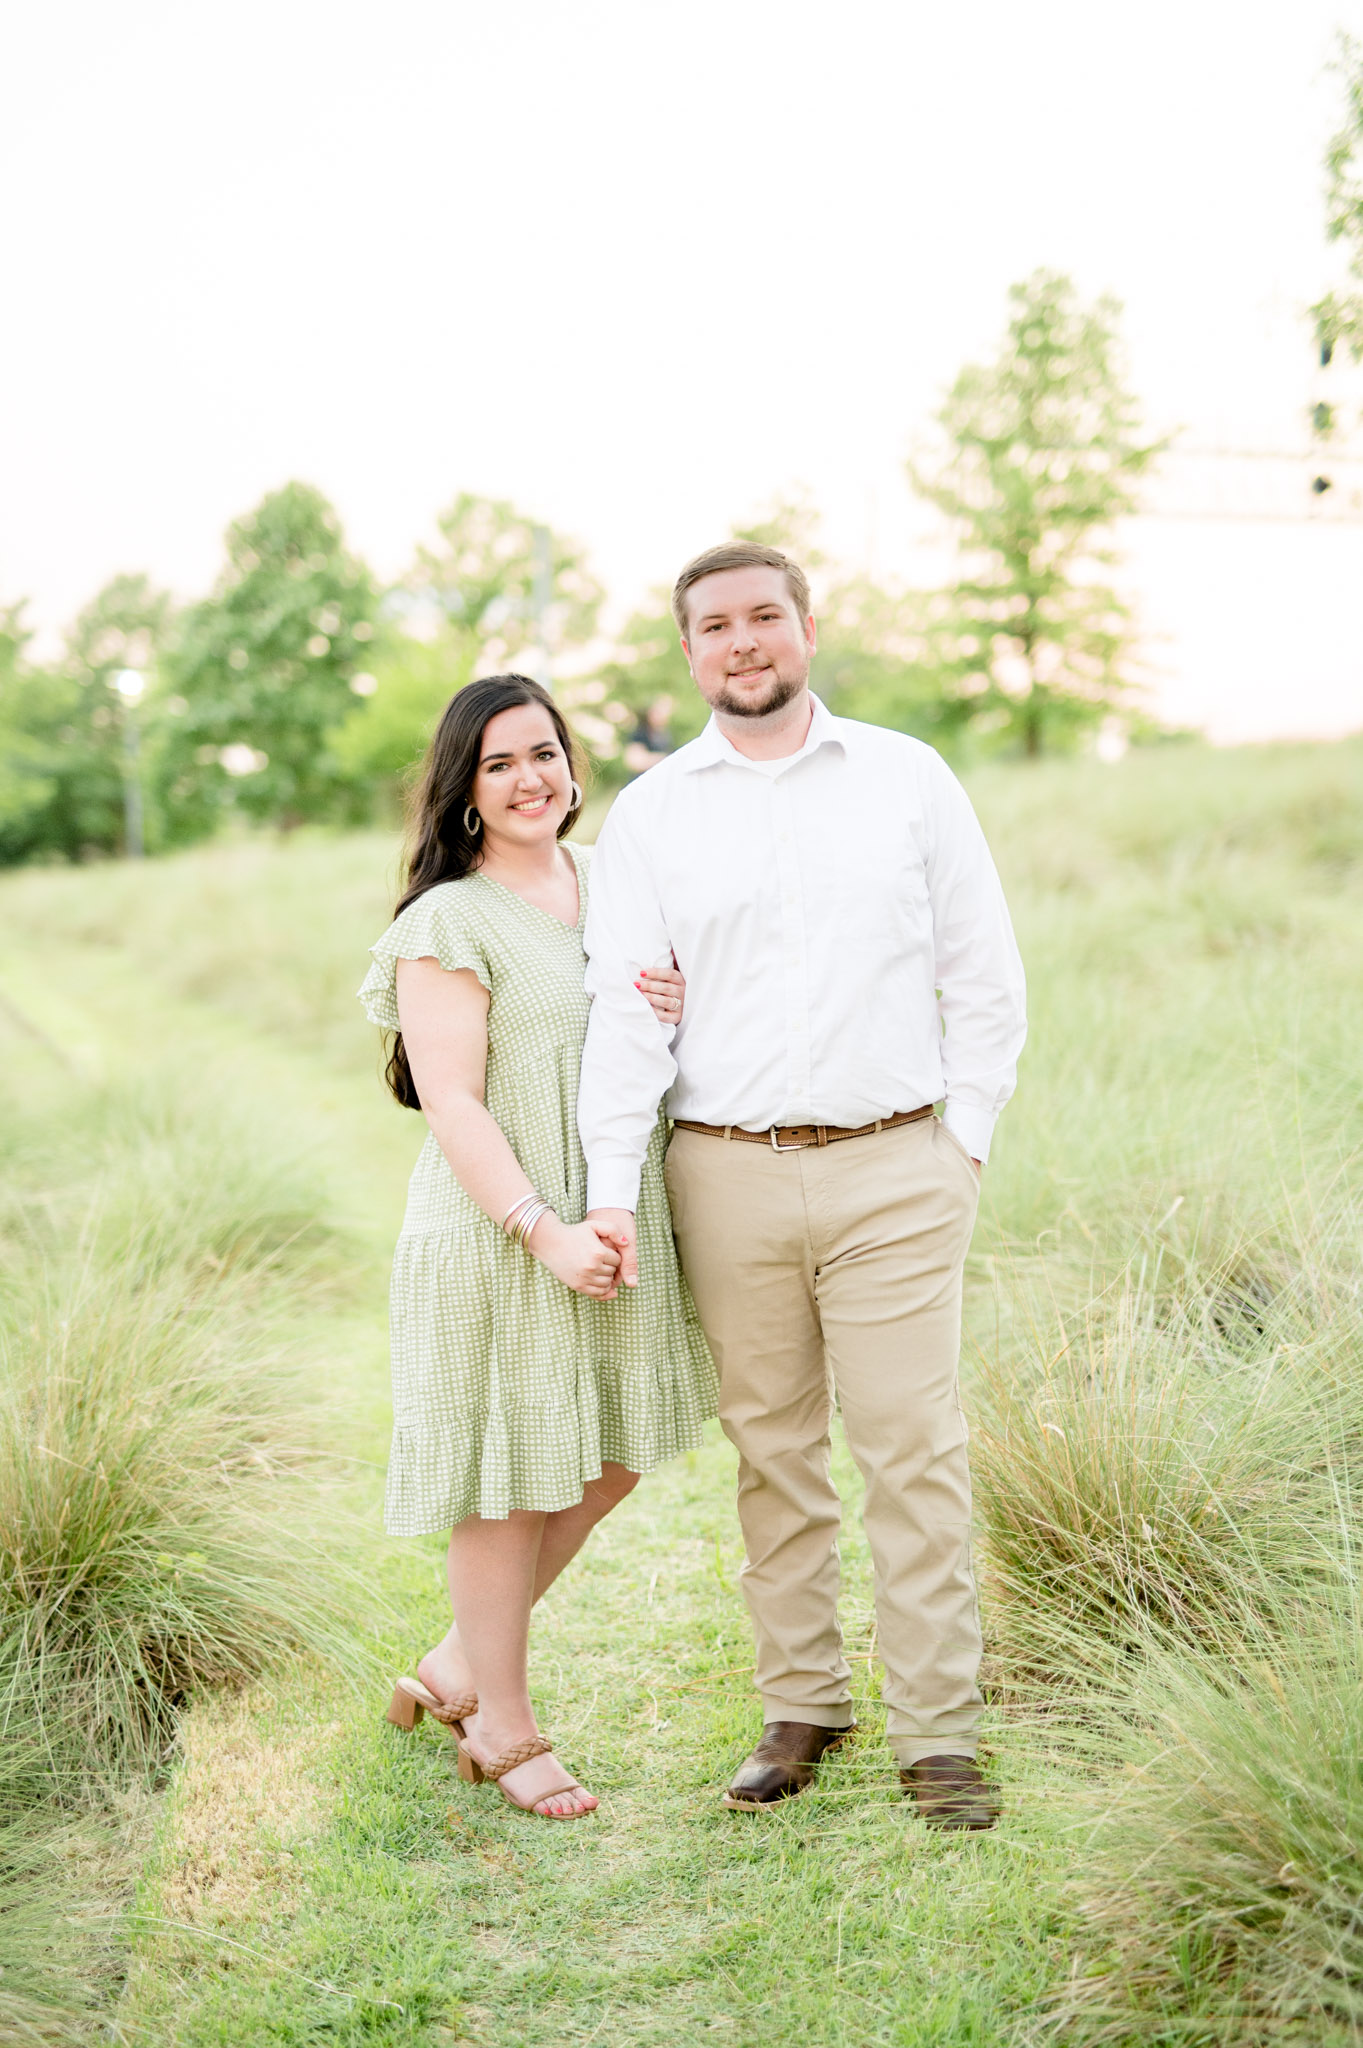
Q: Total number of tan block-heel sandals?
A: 2